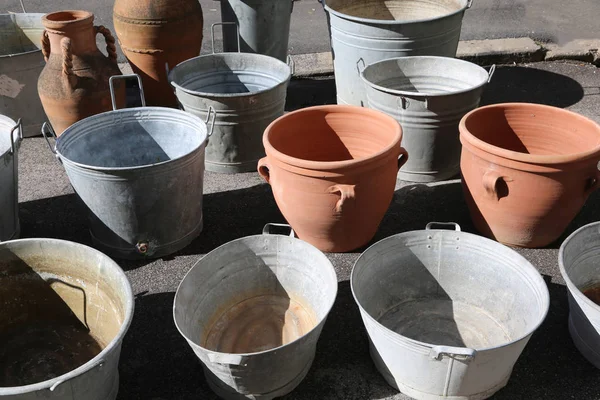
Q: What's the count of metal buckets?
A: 11